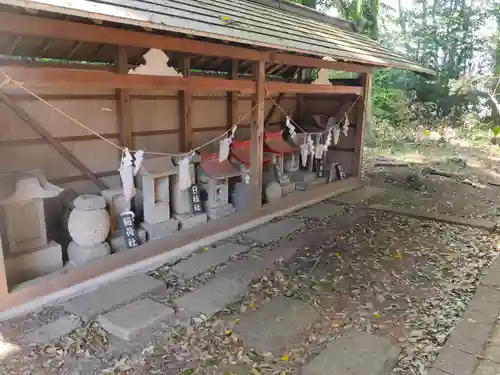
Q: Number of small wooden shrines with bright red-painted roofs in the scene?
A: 3